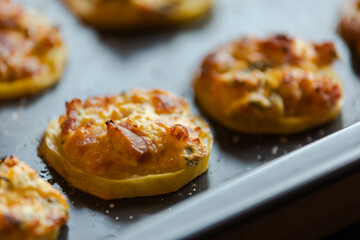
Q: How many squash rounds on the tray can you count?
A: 6